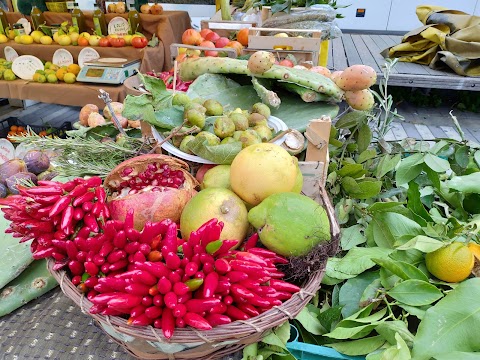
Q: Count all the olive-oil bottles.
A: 5